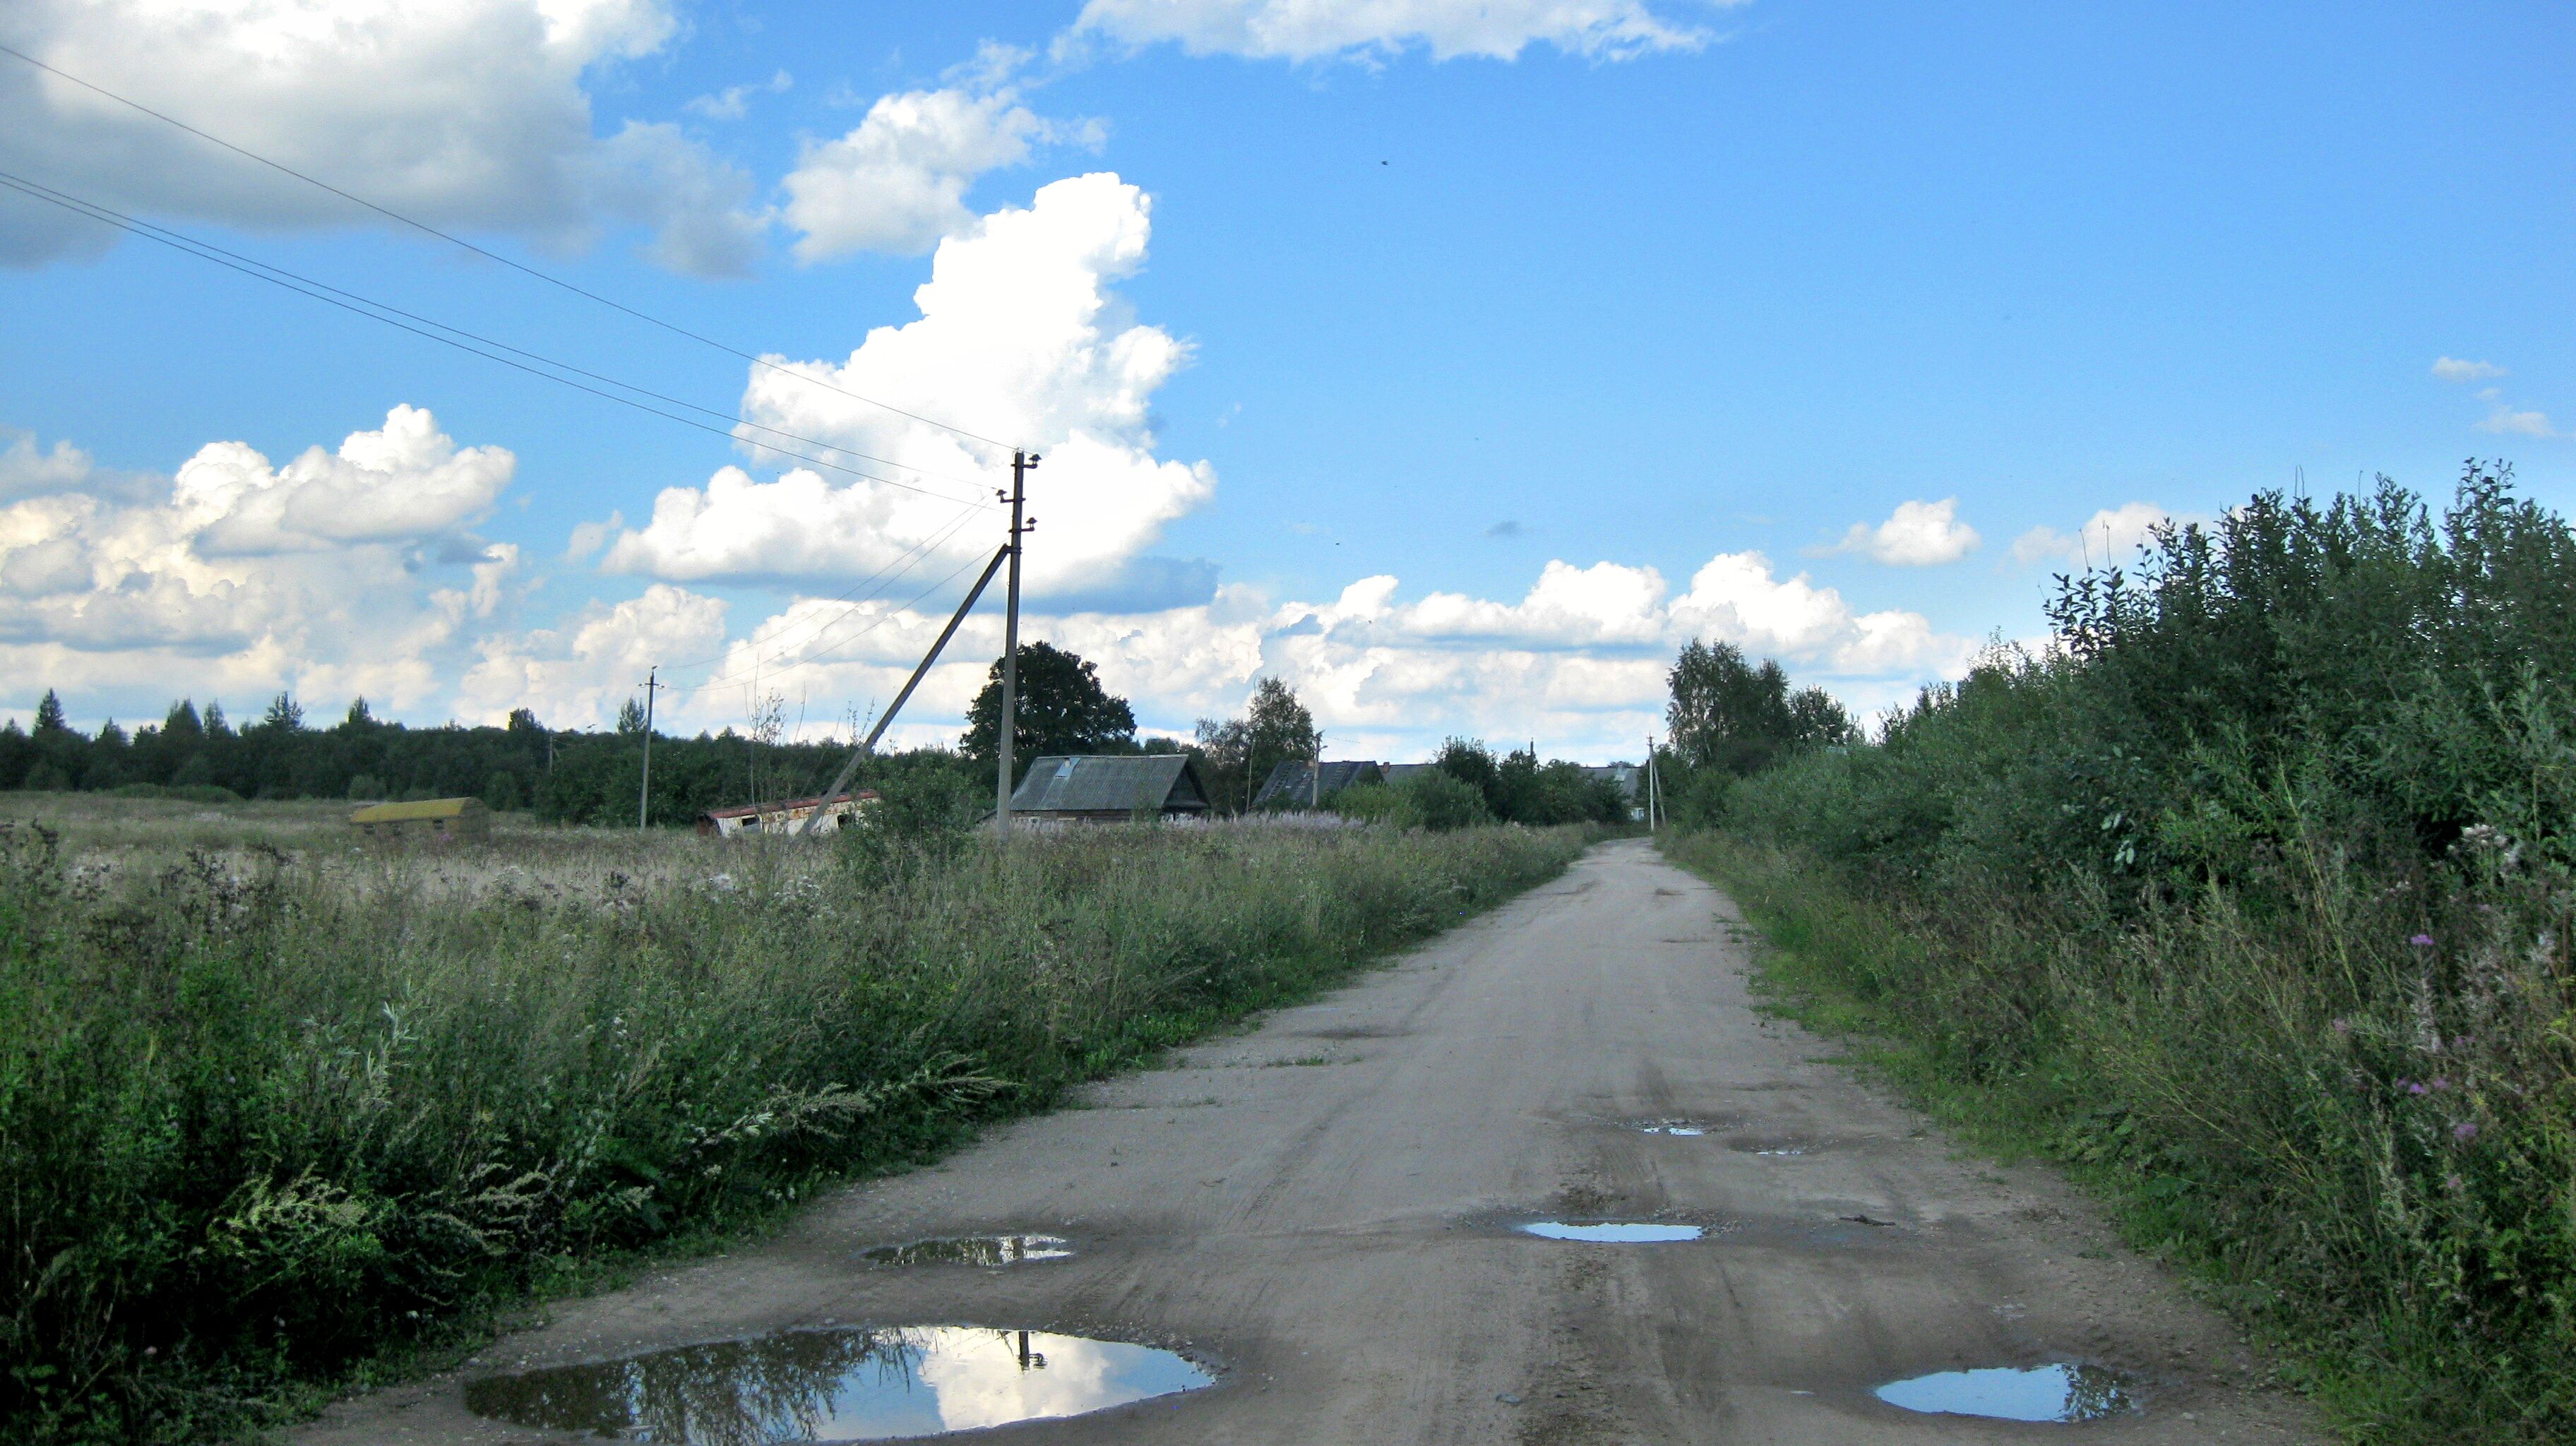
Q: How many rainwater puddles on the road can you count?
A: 6